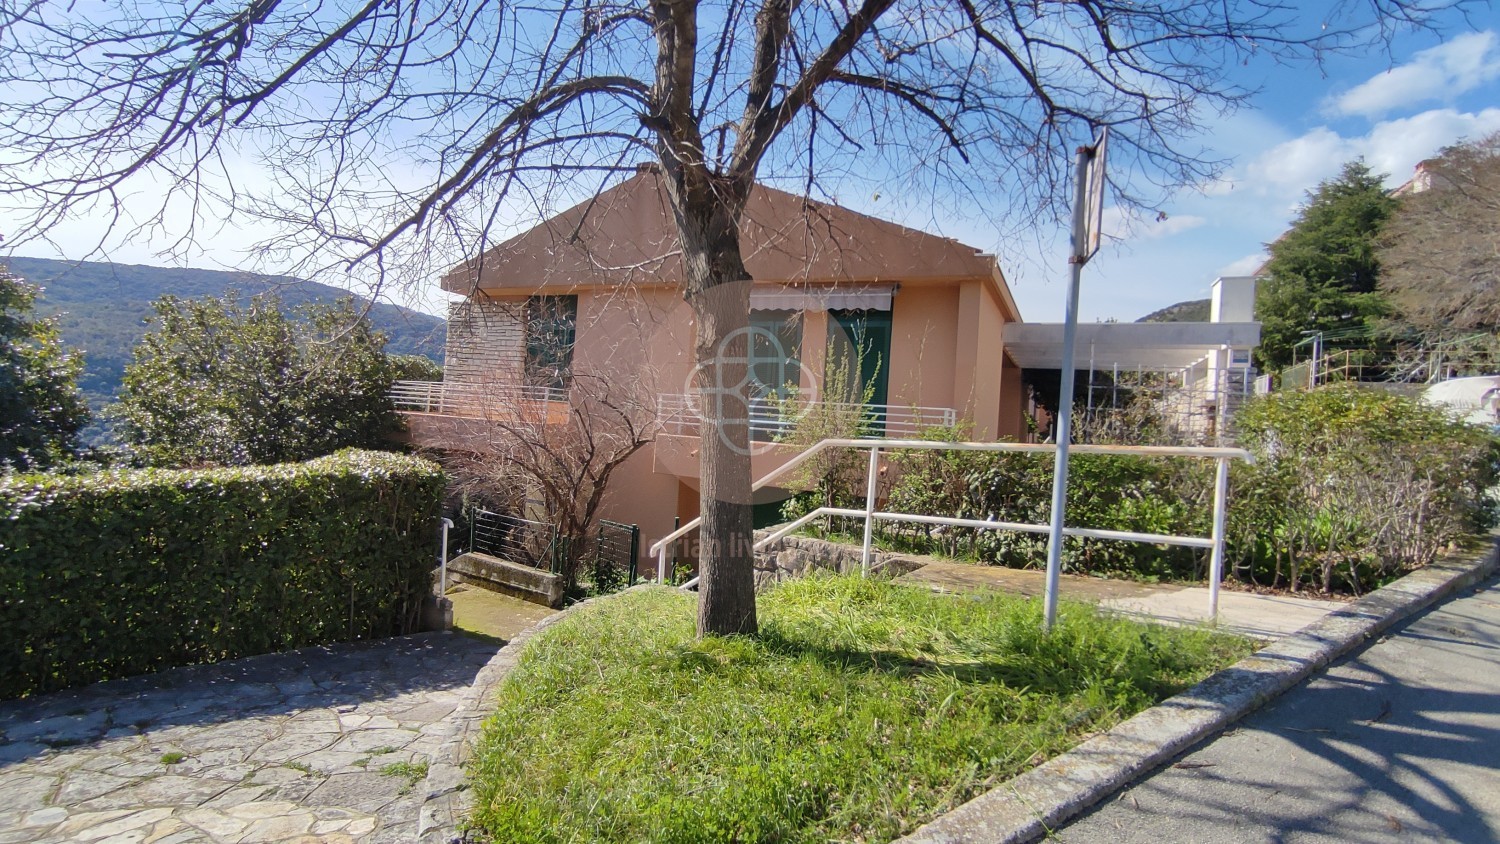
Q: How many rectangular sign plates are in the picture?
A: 1